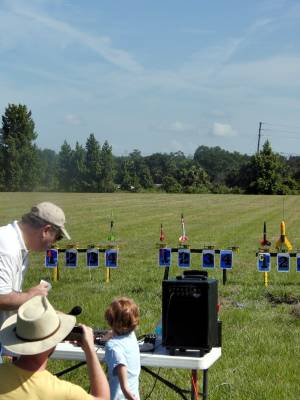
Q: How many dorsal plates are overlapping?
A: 0